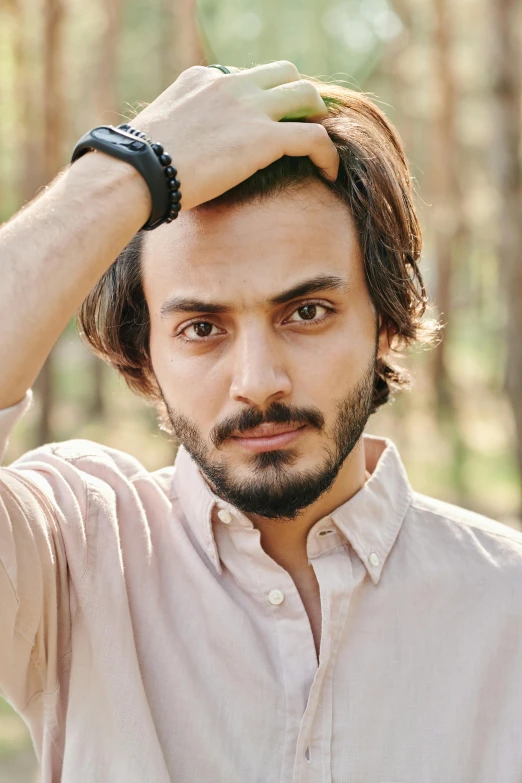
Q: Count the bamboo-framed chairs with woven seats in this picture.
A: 0